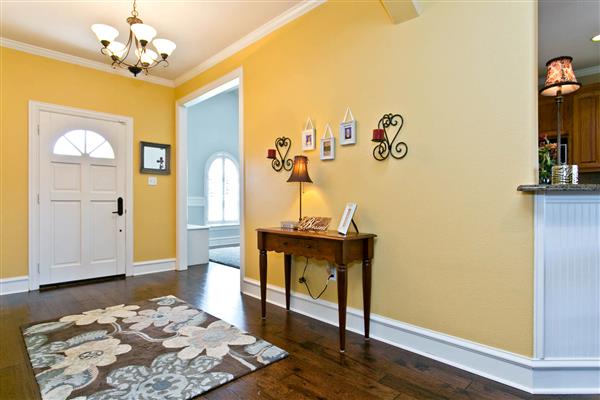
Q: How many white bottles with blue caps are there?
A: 0